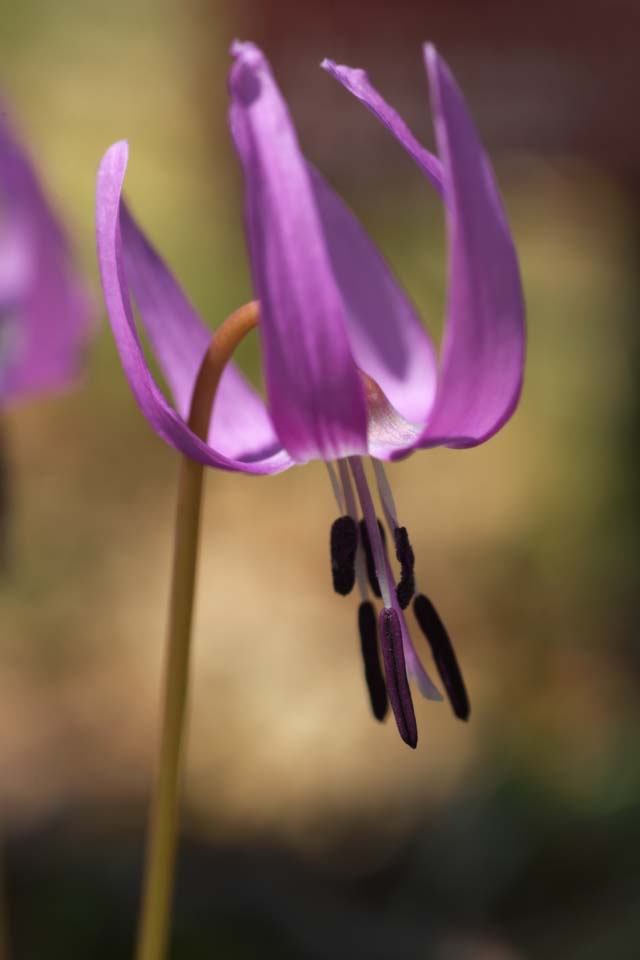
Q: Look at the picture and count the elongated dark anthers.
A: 6